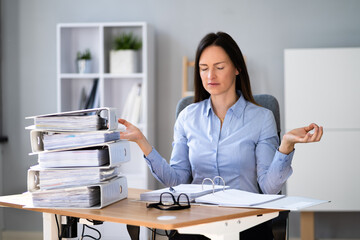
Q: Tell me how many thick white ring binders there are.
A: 5